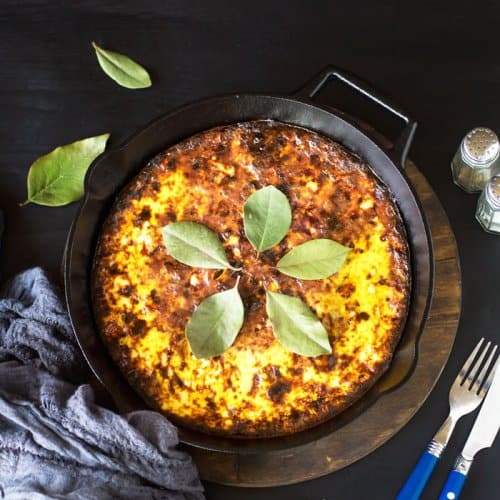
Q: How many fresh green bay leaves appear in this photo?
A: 7